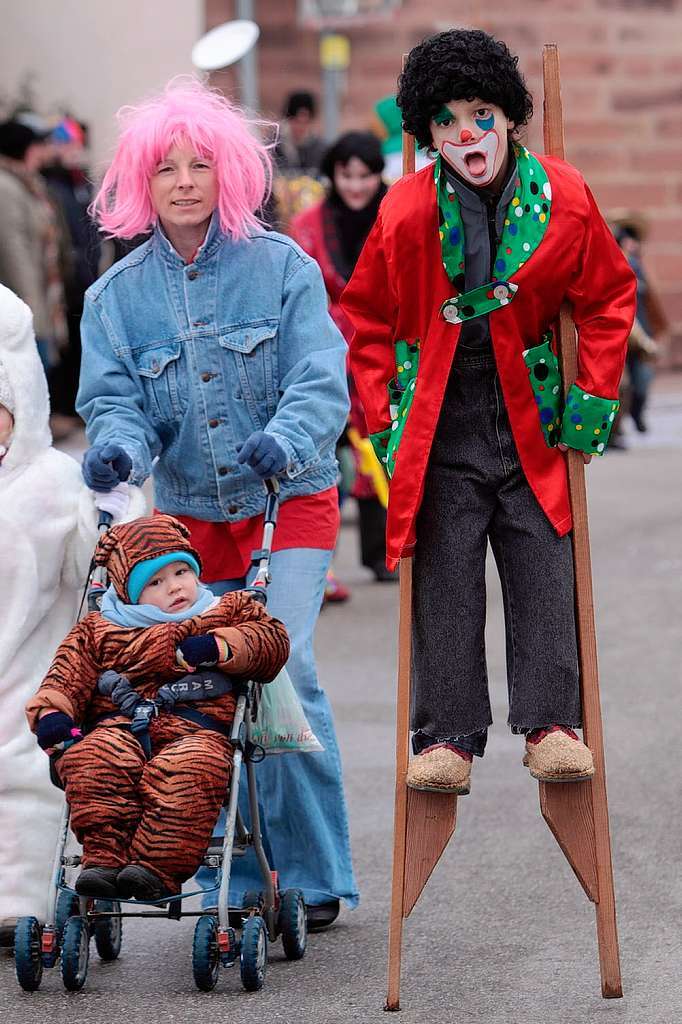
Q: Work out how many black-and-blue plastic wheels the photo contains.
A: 8